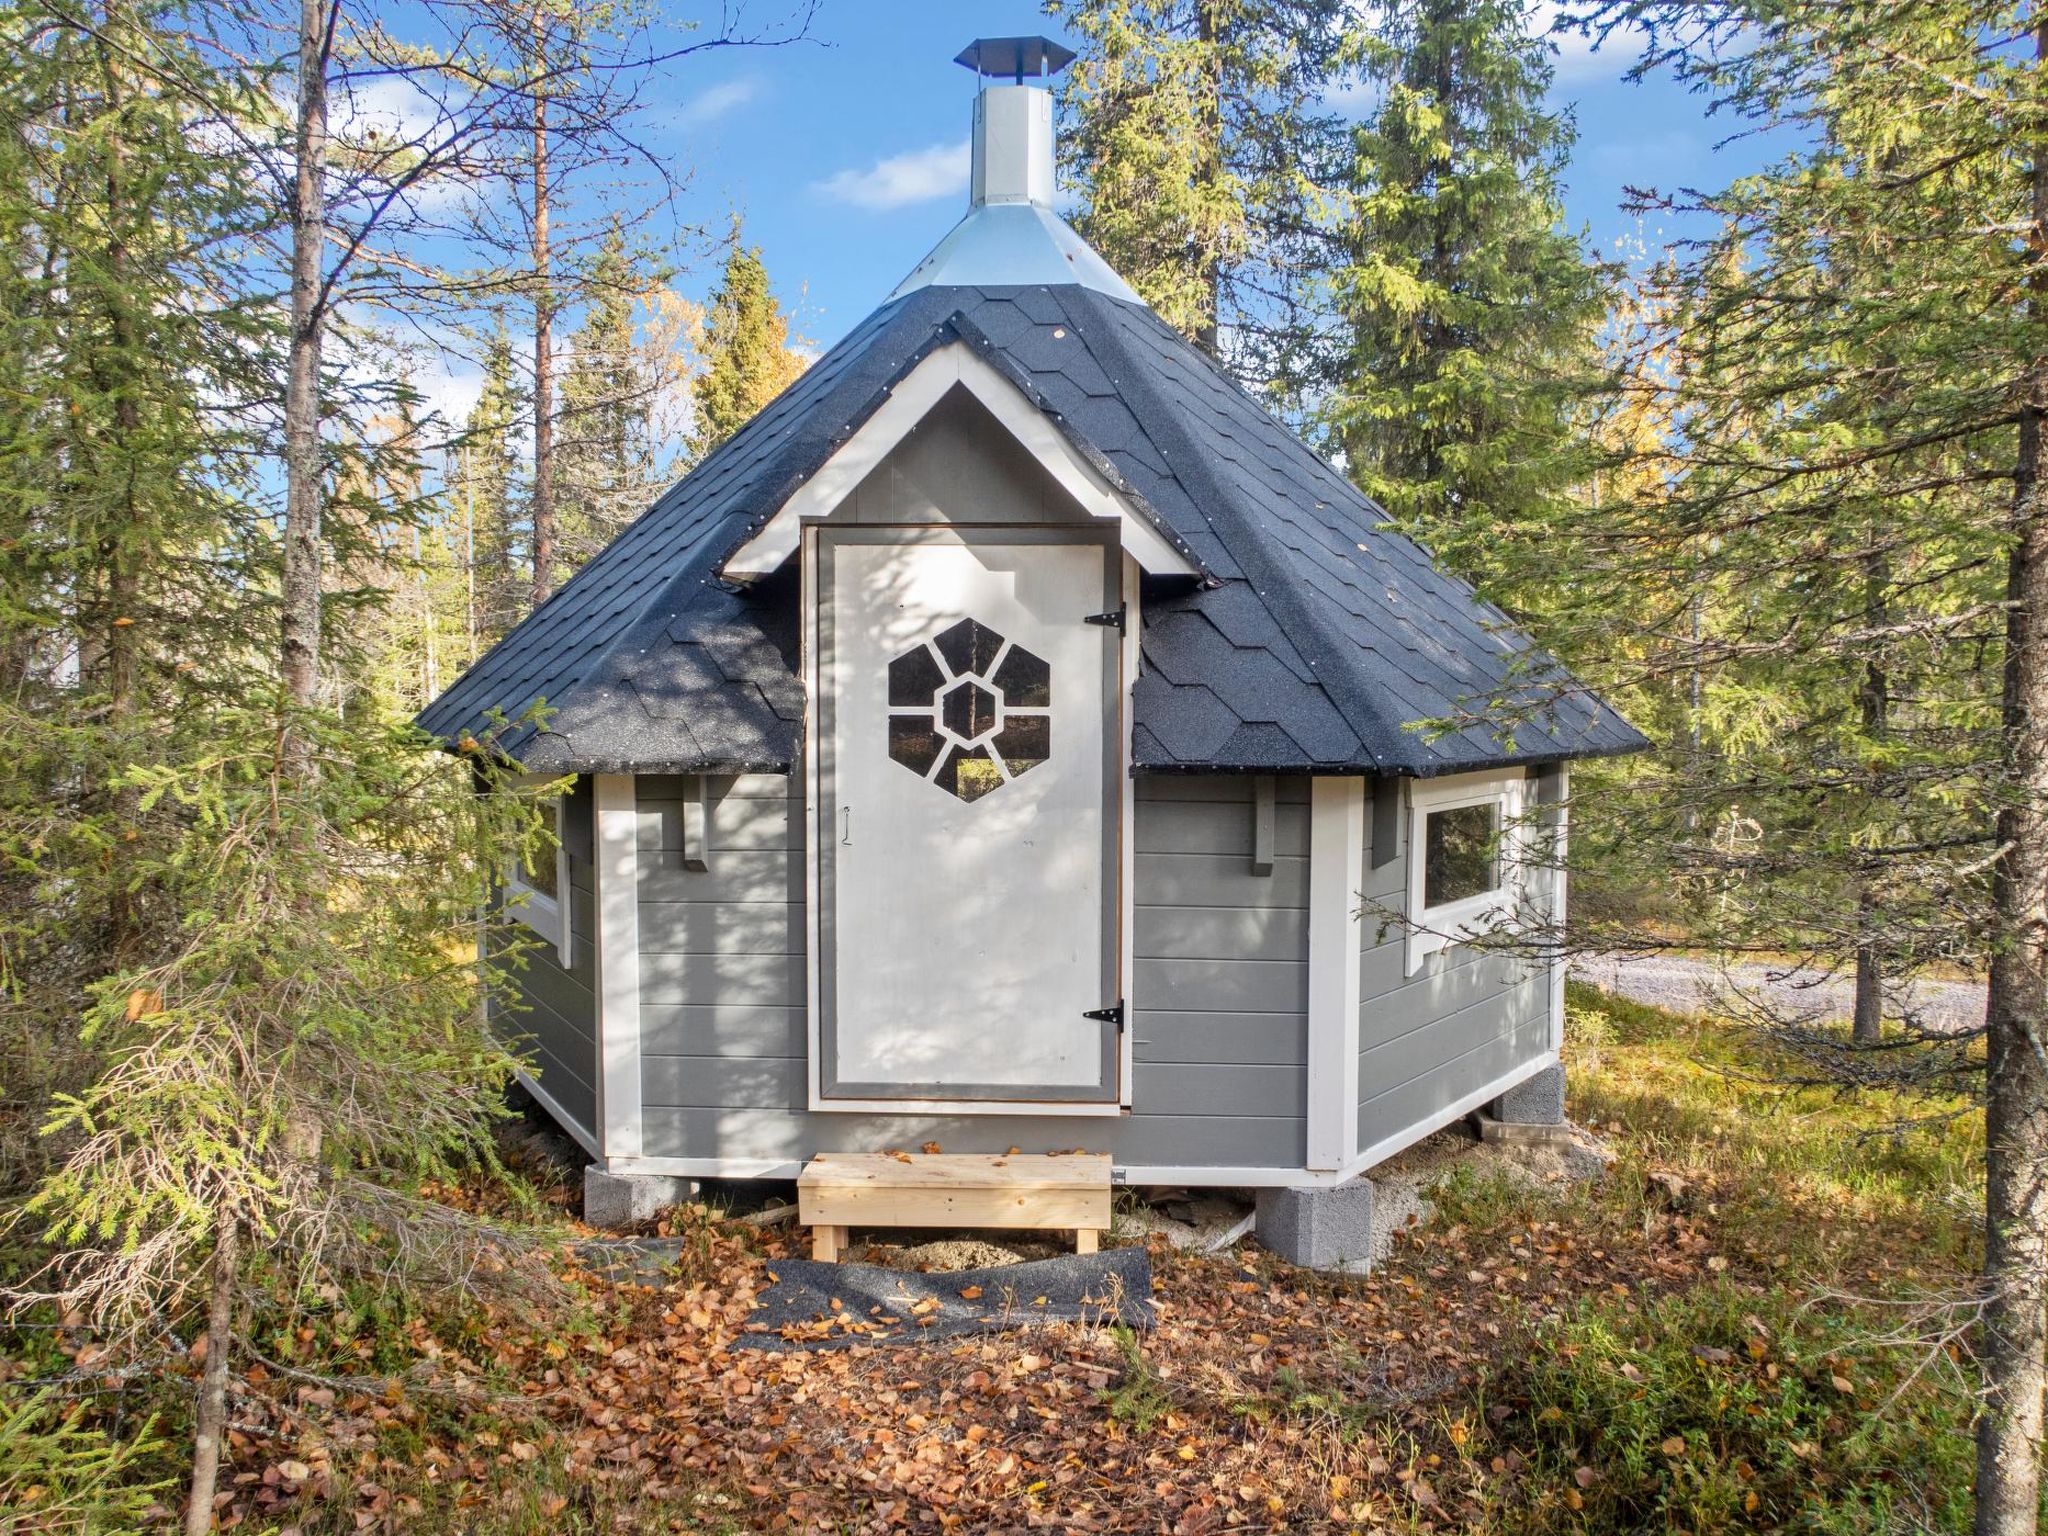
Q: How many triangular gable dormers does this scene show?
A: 1